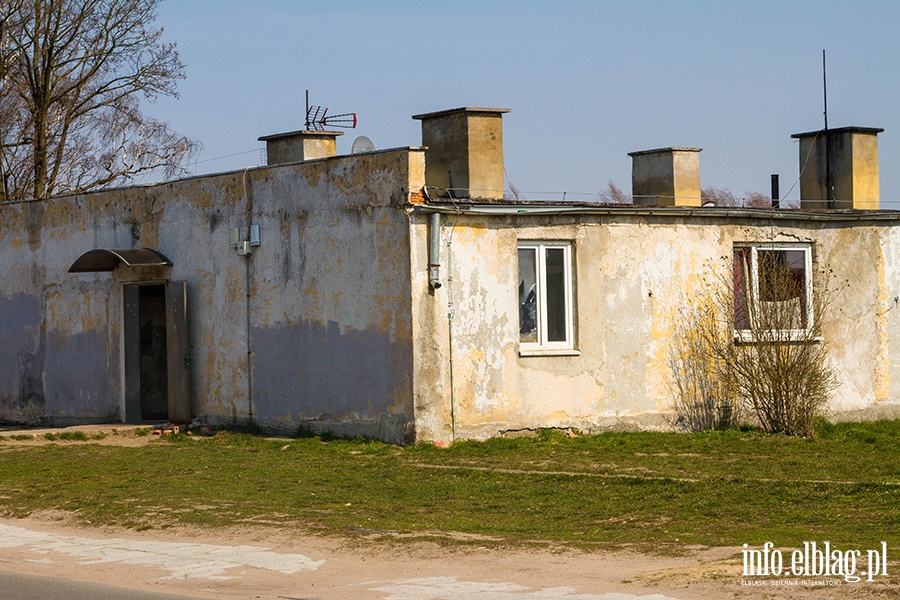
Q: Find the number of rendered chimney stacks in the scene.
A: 4